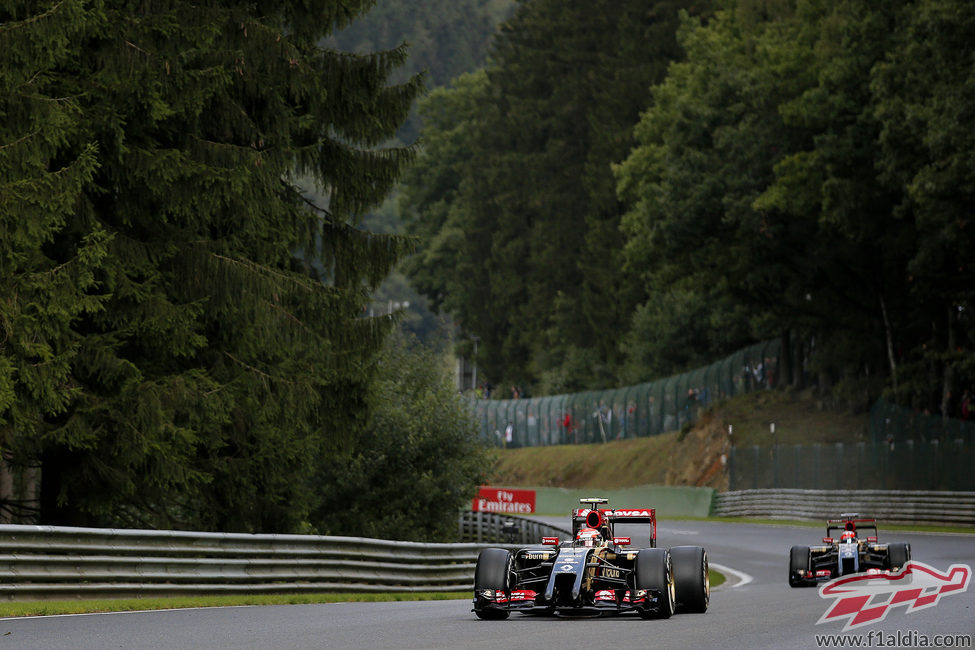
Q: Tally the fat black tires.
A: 5